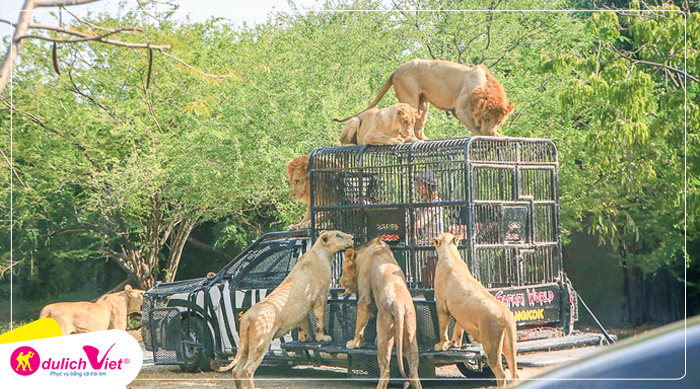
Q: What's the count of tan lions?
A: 7